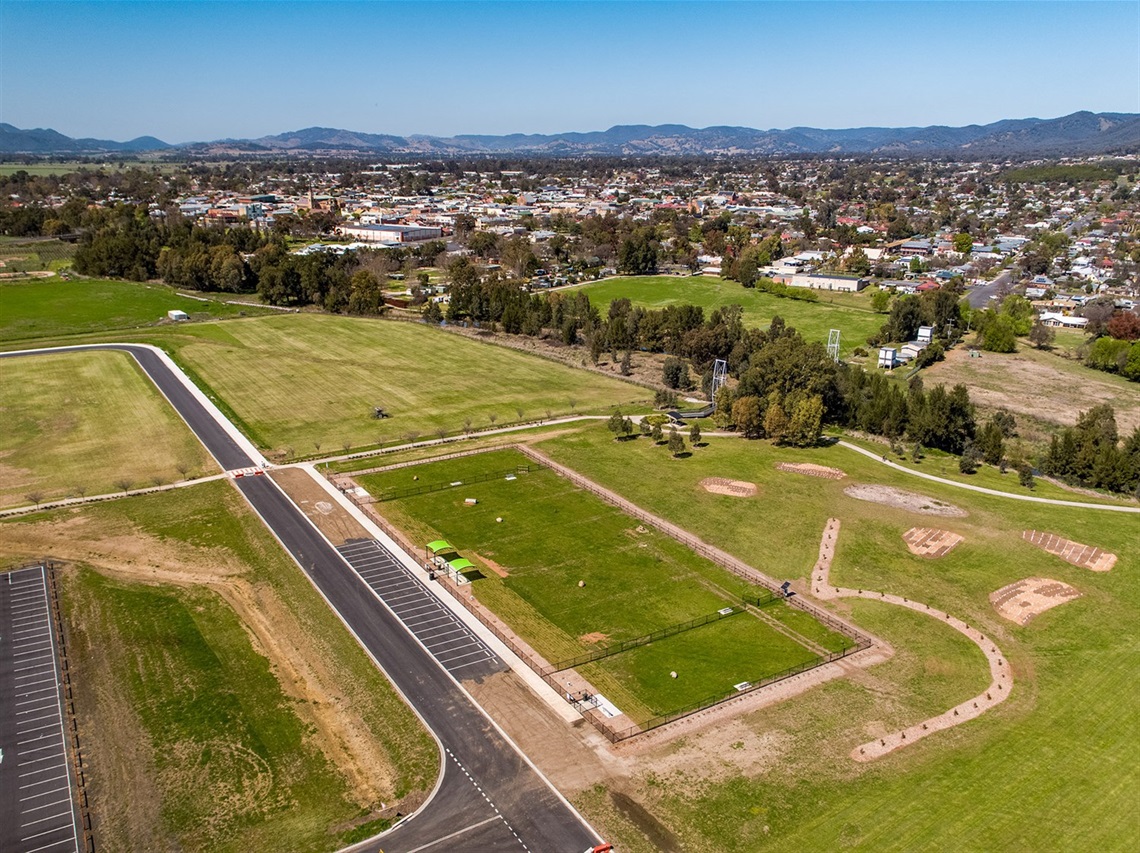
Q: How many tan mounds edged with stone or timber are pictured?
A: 5